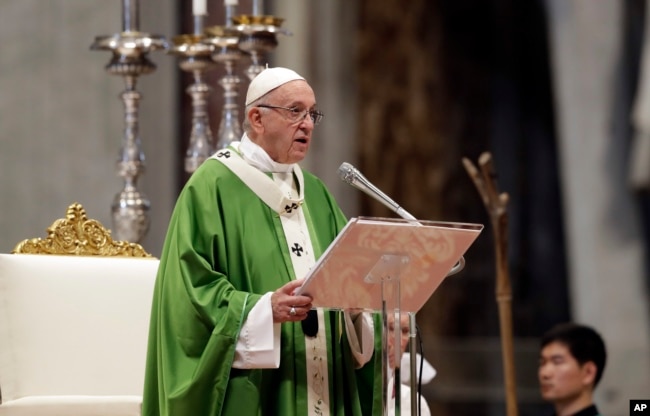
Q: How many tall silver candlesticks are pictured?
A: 4